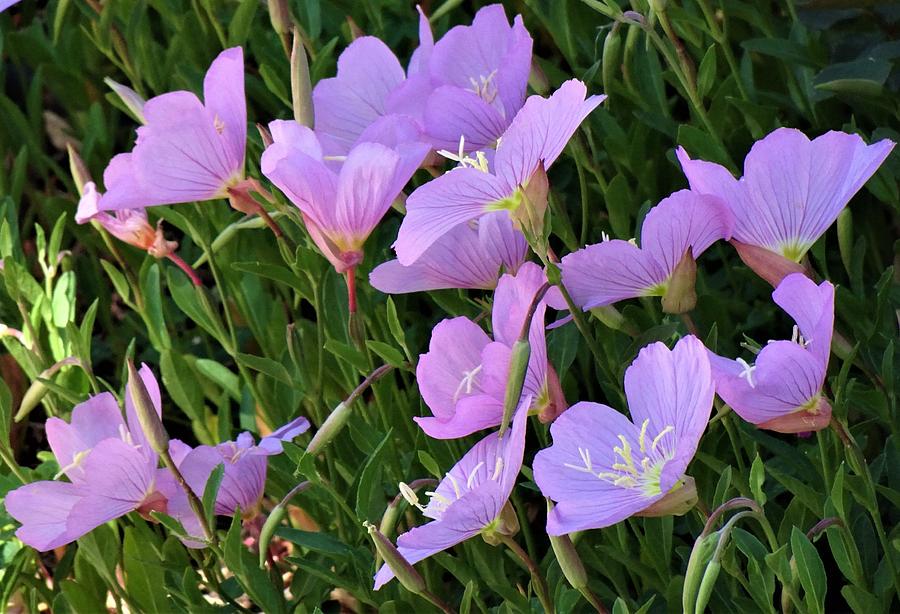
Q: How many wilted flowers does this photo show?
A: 1